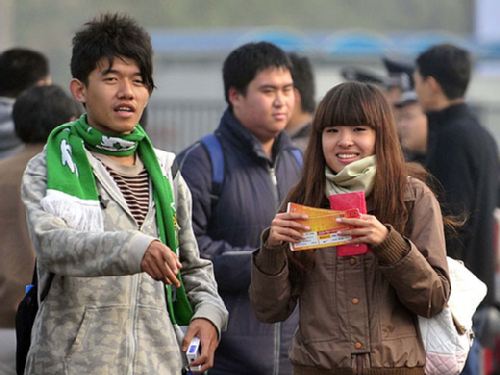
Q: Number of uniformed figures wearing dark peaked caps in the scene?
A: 3